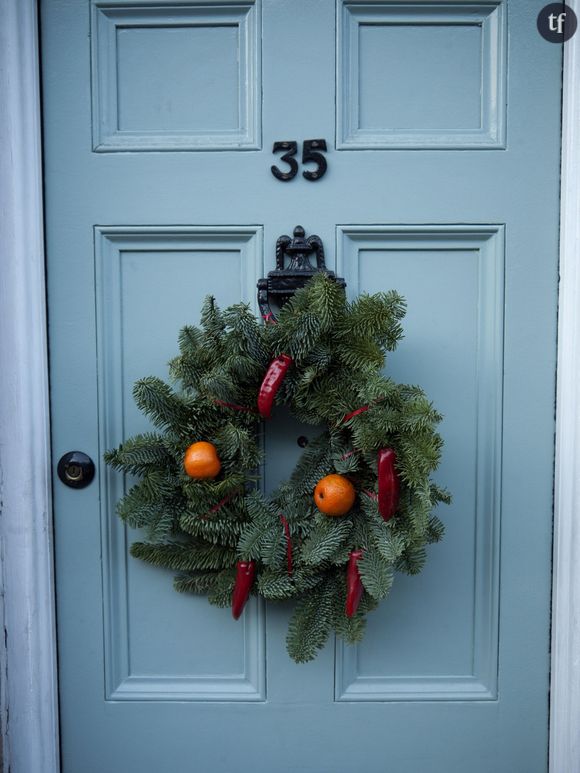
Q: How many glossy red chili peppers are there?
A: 4